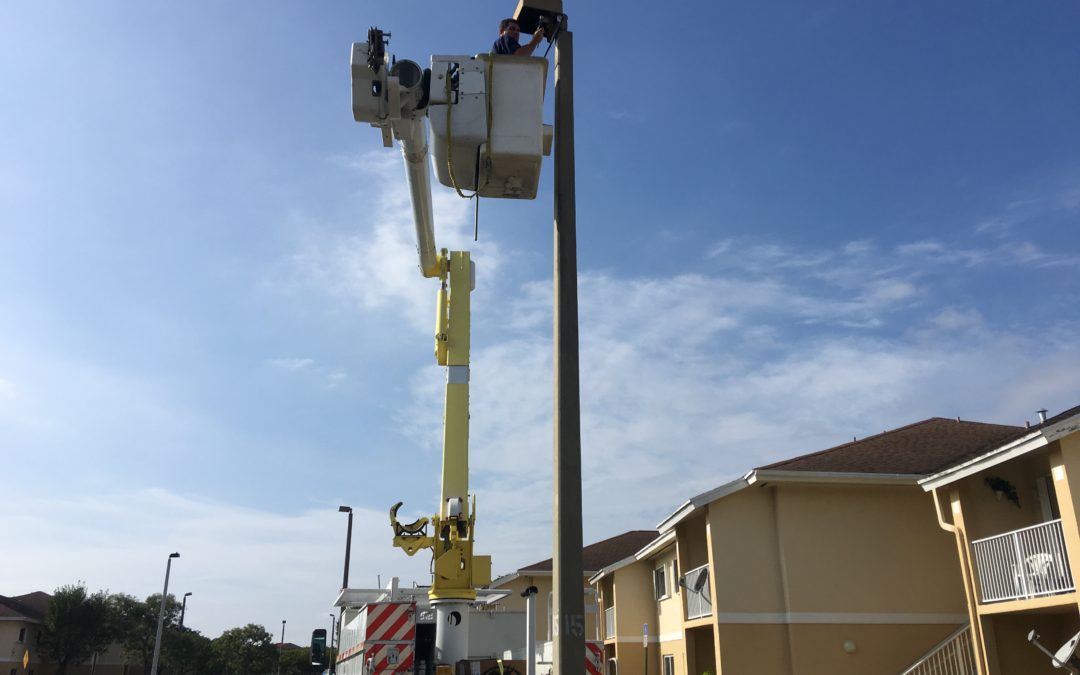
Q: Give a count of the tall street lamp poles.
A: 6